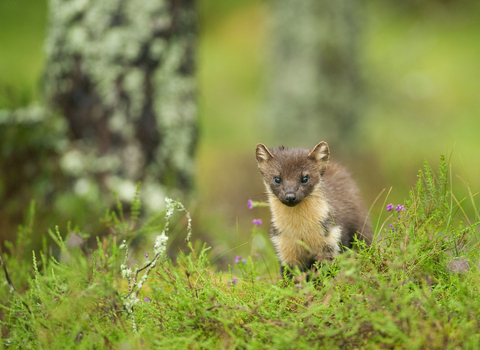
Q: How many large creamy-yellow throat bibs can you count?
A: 1